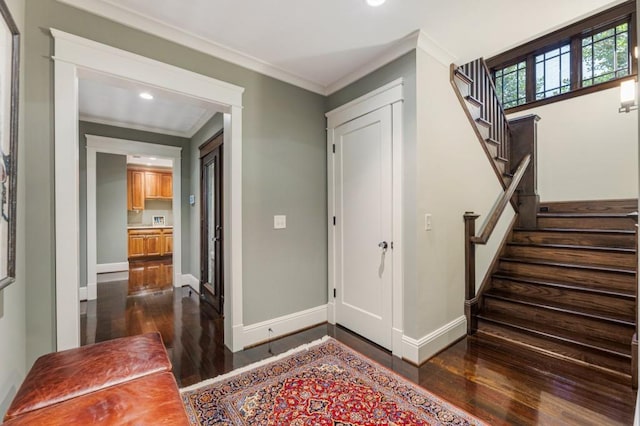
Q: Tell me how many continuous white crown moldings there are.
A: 2